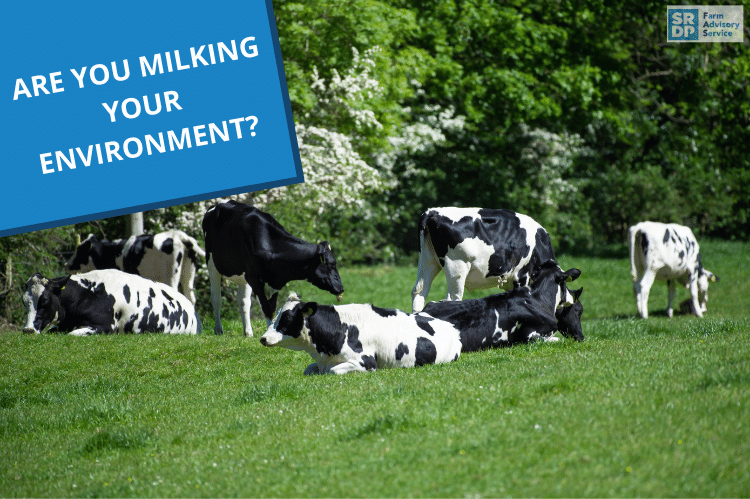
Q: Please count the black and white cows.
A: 7